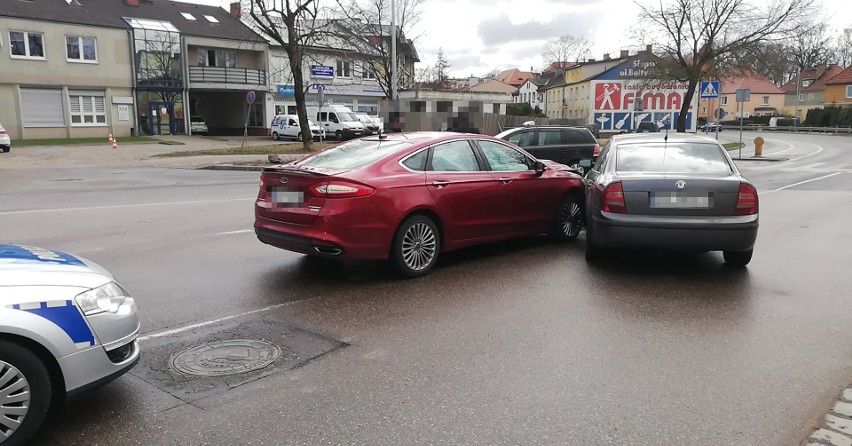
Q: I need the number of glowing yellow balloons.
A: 0